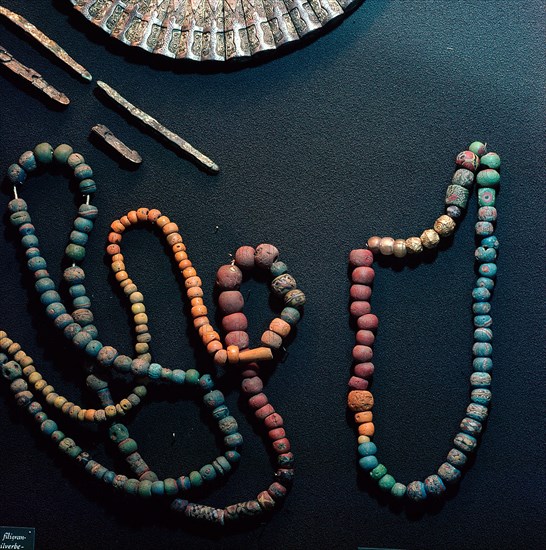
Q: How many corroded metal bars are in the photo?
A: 4